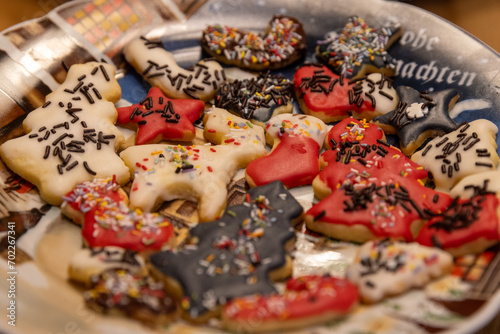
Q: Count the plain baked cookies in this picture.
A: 0